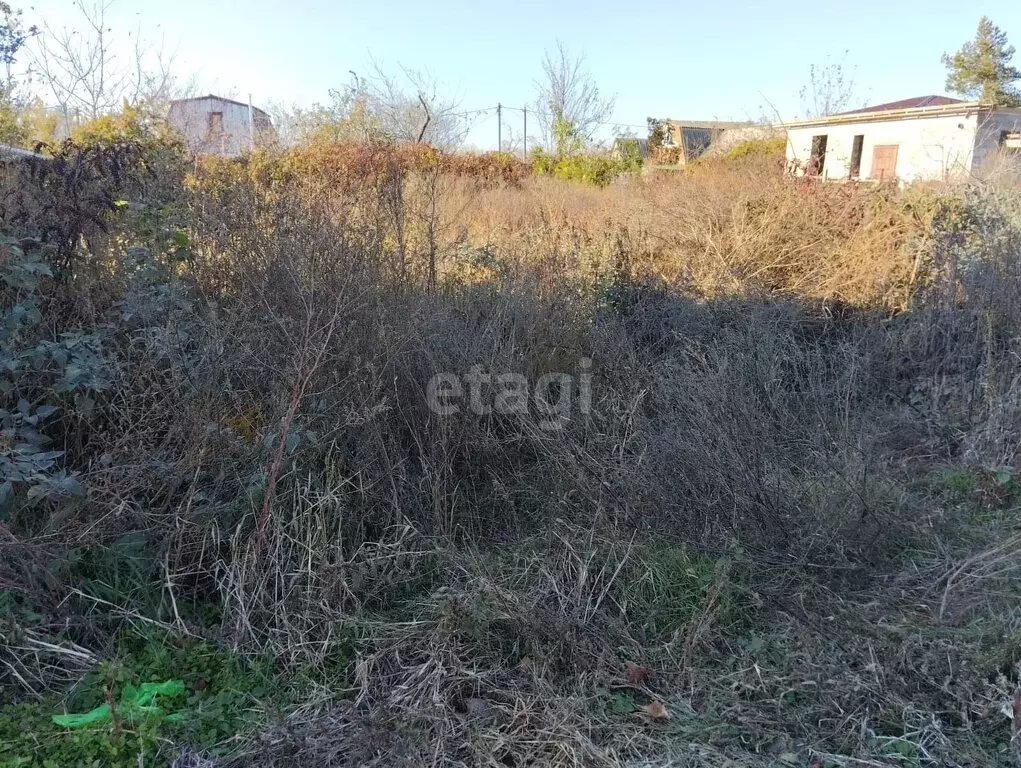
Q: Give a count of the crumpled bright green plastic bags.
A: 1